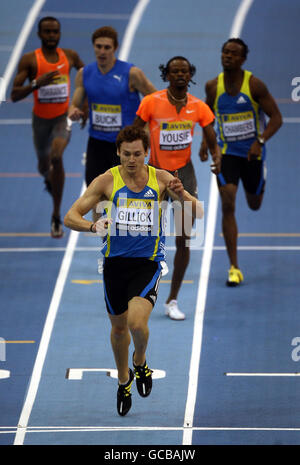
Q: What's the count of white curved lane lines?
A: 3